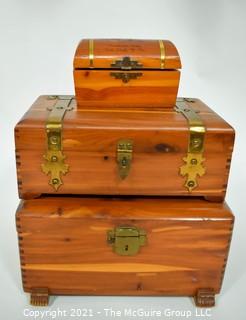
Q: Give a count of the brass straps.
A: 4